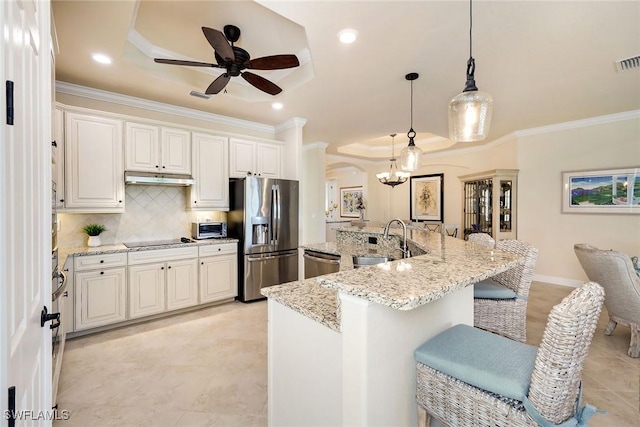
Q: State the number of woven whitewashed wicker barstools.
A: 3